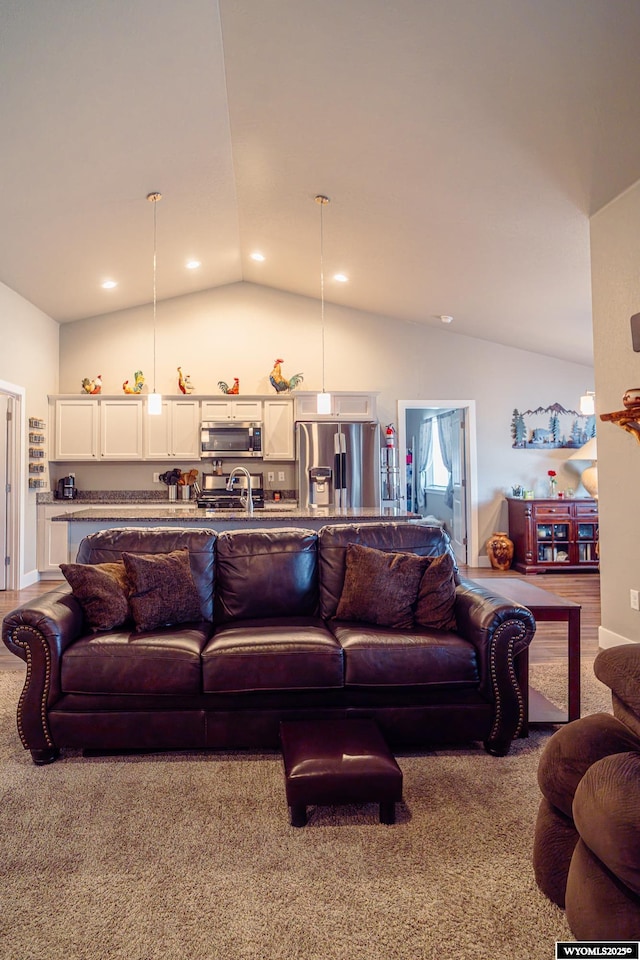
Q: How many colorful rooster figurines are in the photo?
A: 5